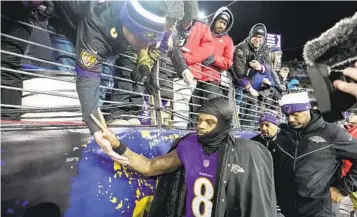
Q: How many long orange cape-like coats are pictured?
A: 0